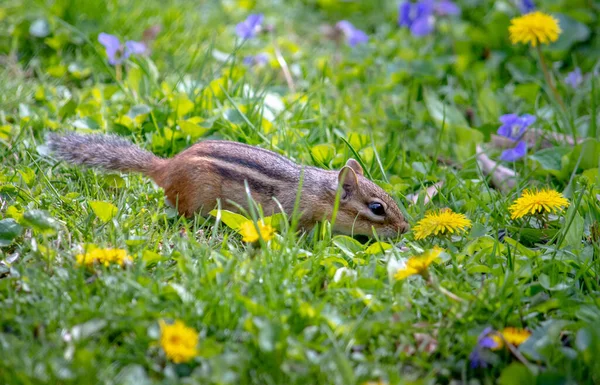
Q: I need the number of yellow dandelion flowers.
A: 8